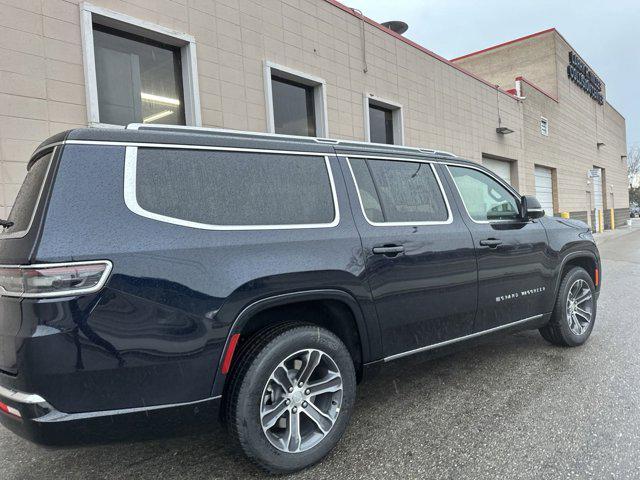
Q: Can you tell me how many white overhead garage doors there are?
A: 3